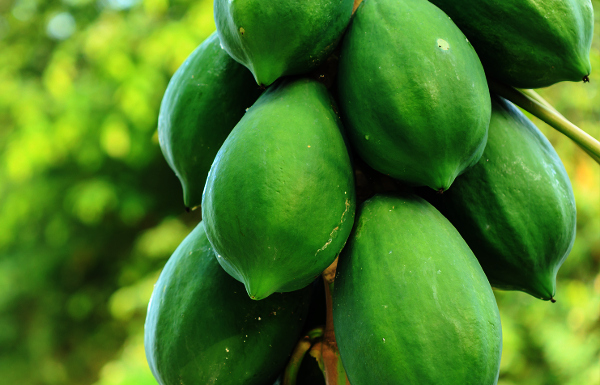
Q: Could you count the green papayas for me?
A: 8